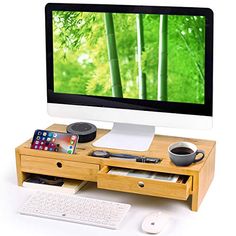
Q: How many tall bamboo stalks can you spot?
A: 3